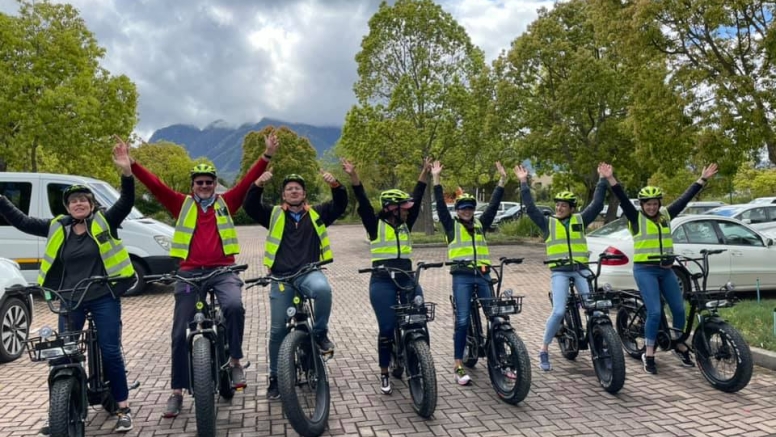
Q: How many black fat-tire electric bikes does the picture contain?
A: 7